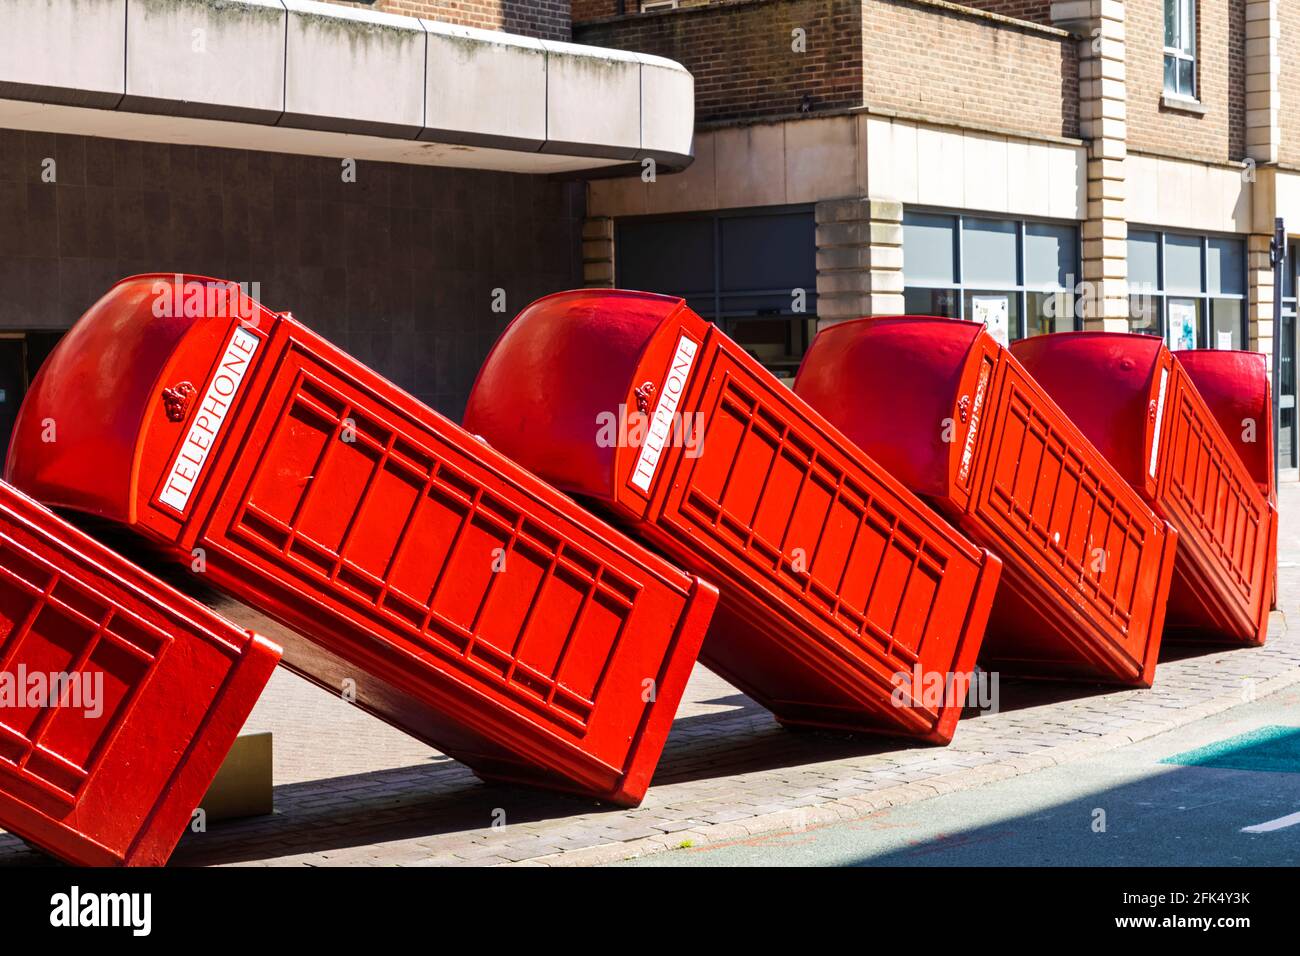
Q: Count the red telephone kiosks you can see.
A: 6